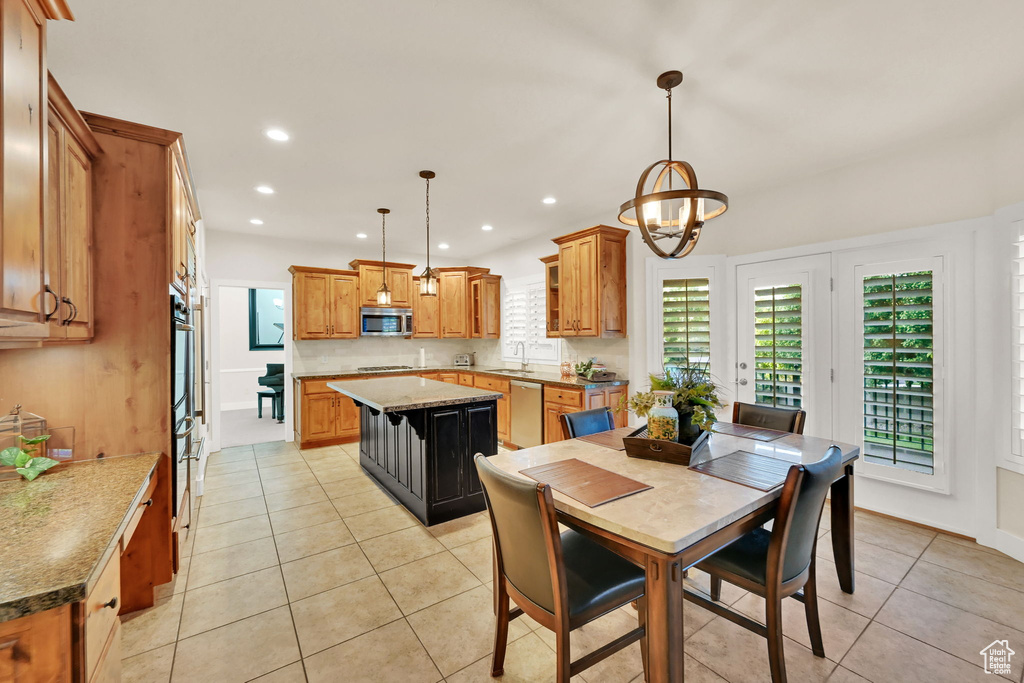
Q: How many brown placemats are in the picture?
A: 4